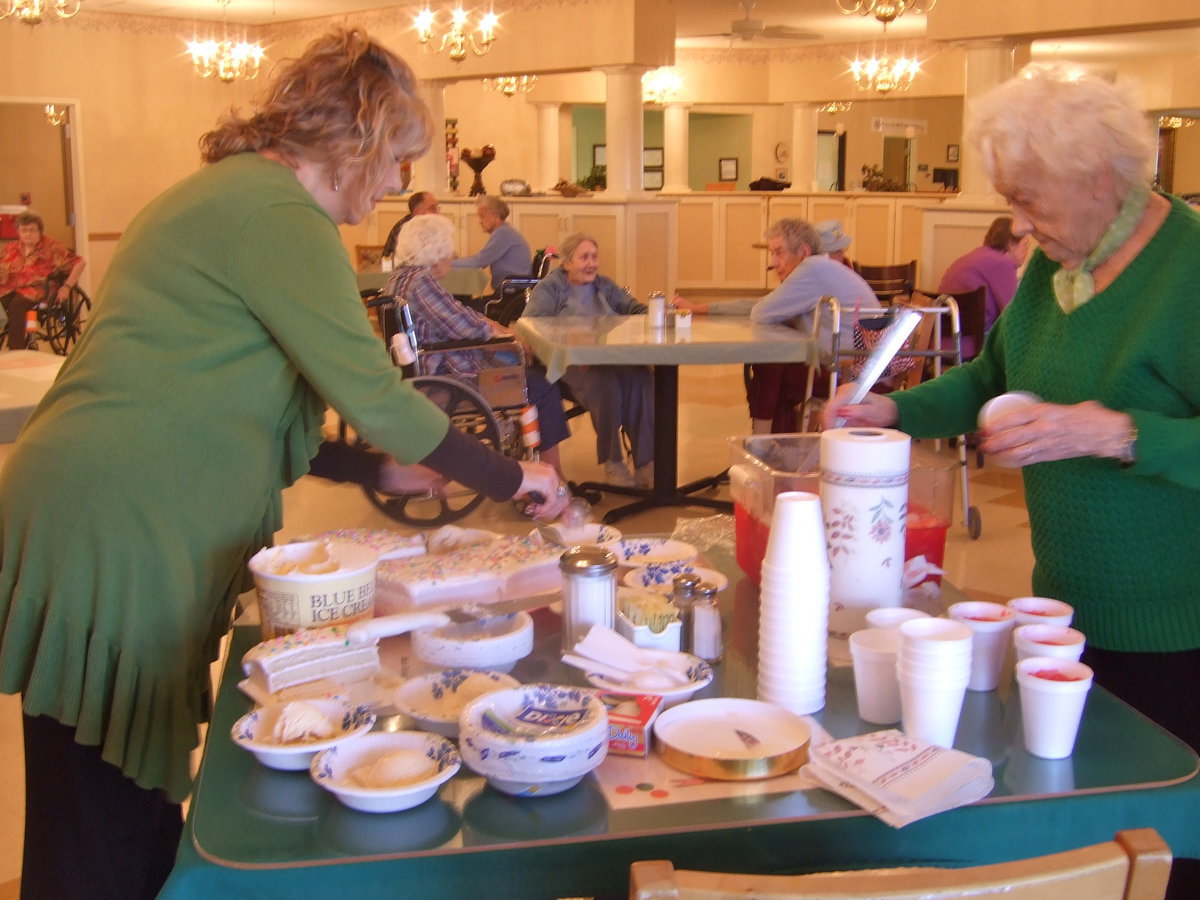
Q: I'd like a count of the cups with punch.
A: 4